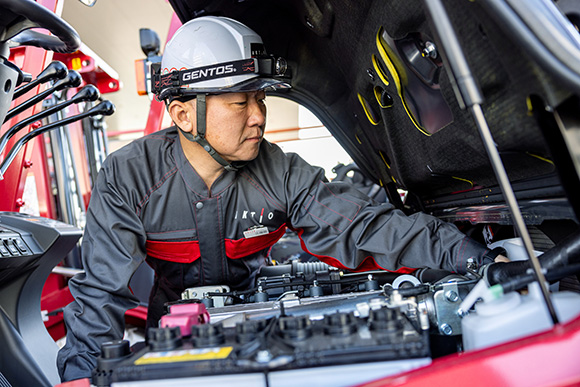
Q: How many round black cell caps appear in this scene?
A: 6